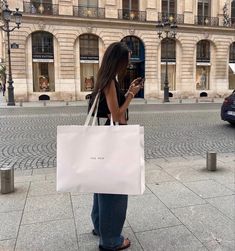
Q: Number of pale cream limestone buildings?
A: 1